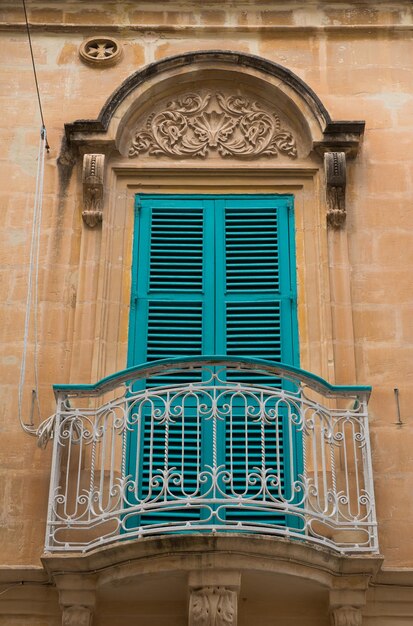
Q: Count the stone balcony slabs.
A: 1